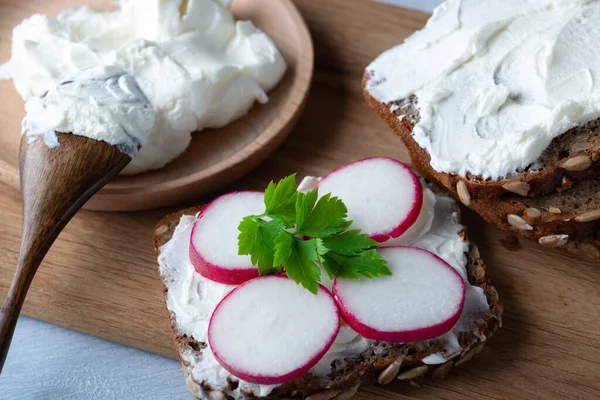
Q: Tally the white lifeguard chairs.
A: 0